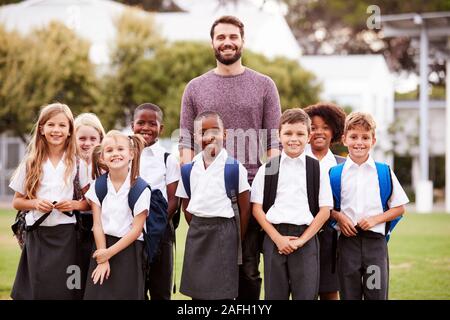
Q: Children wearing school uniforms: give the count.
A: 8